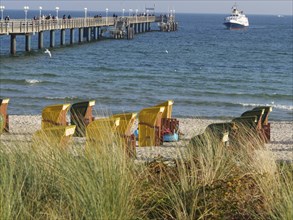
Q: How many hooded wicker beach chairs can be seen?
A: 13